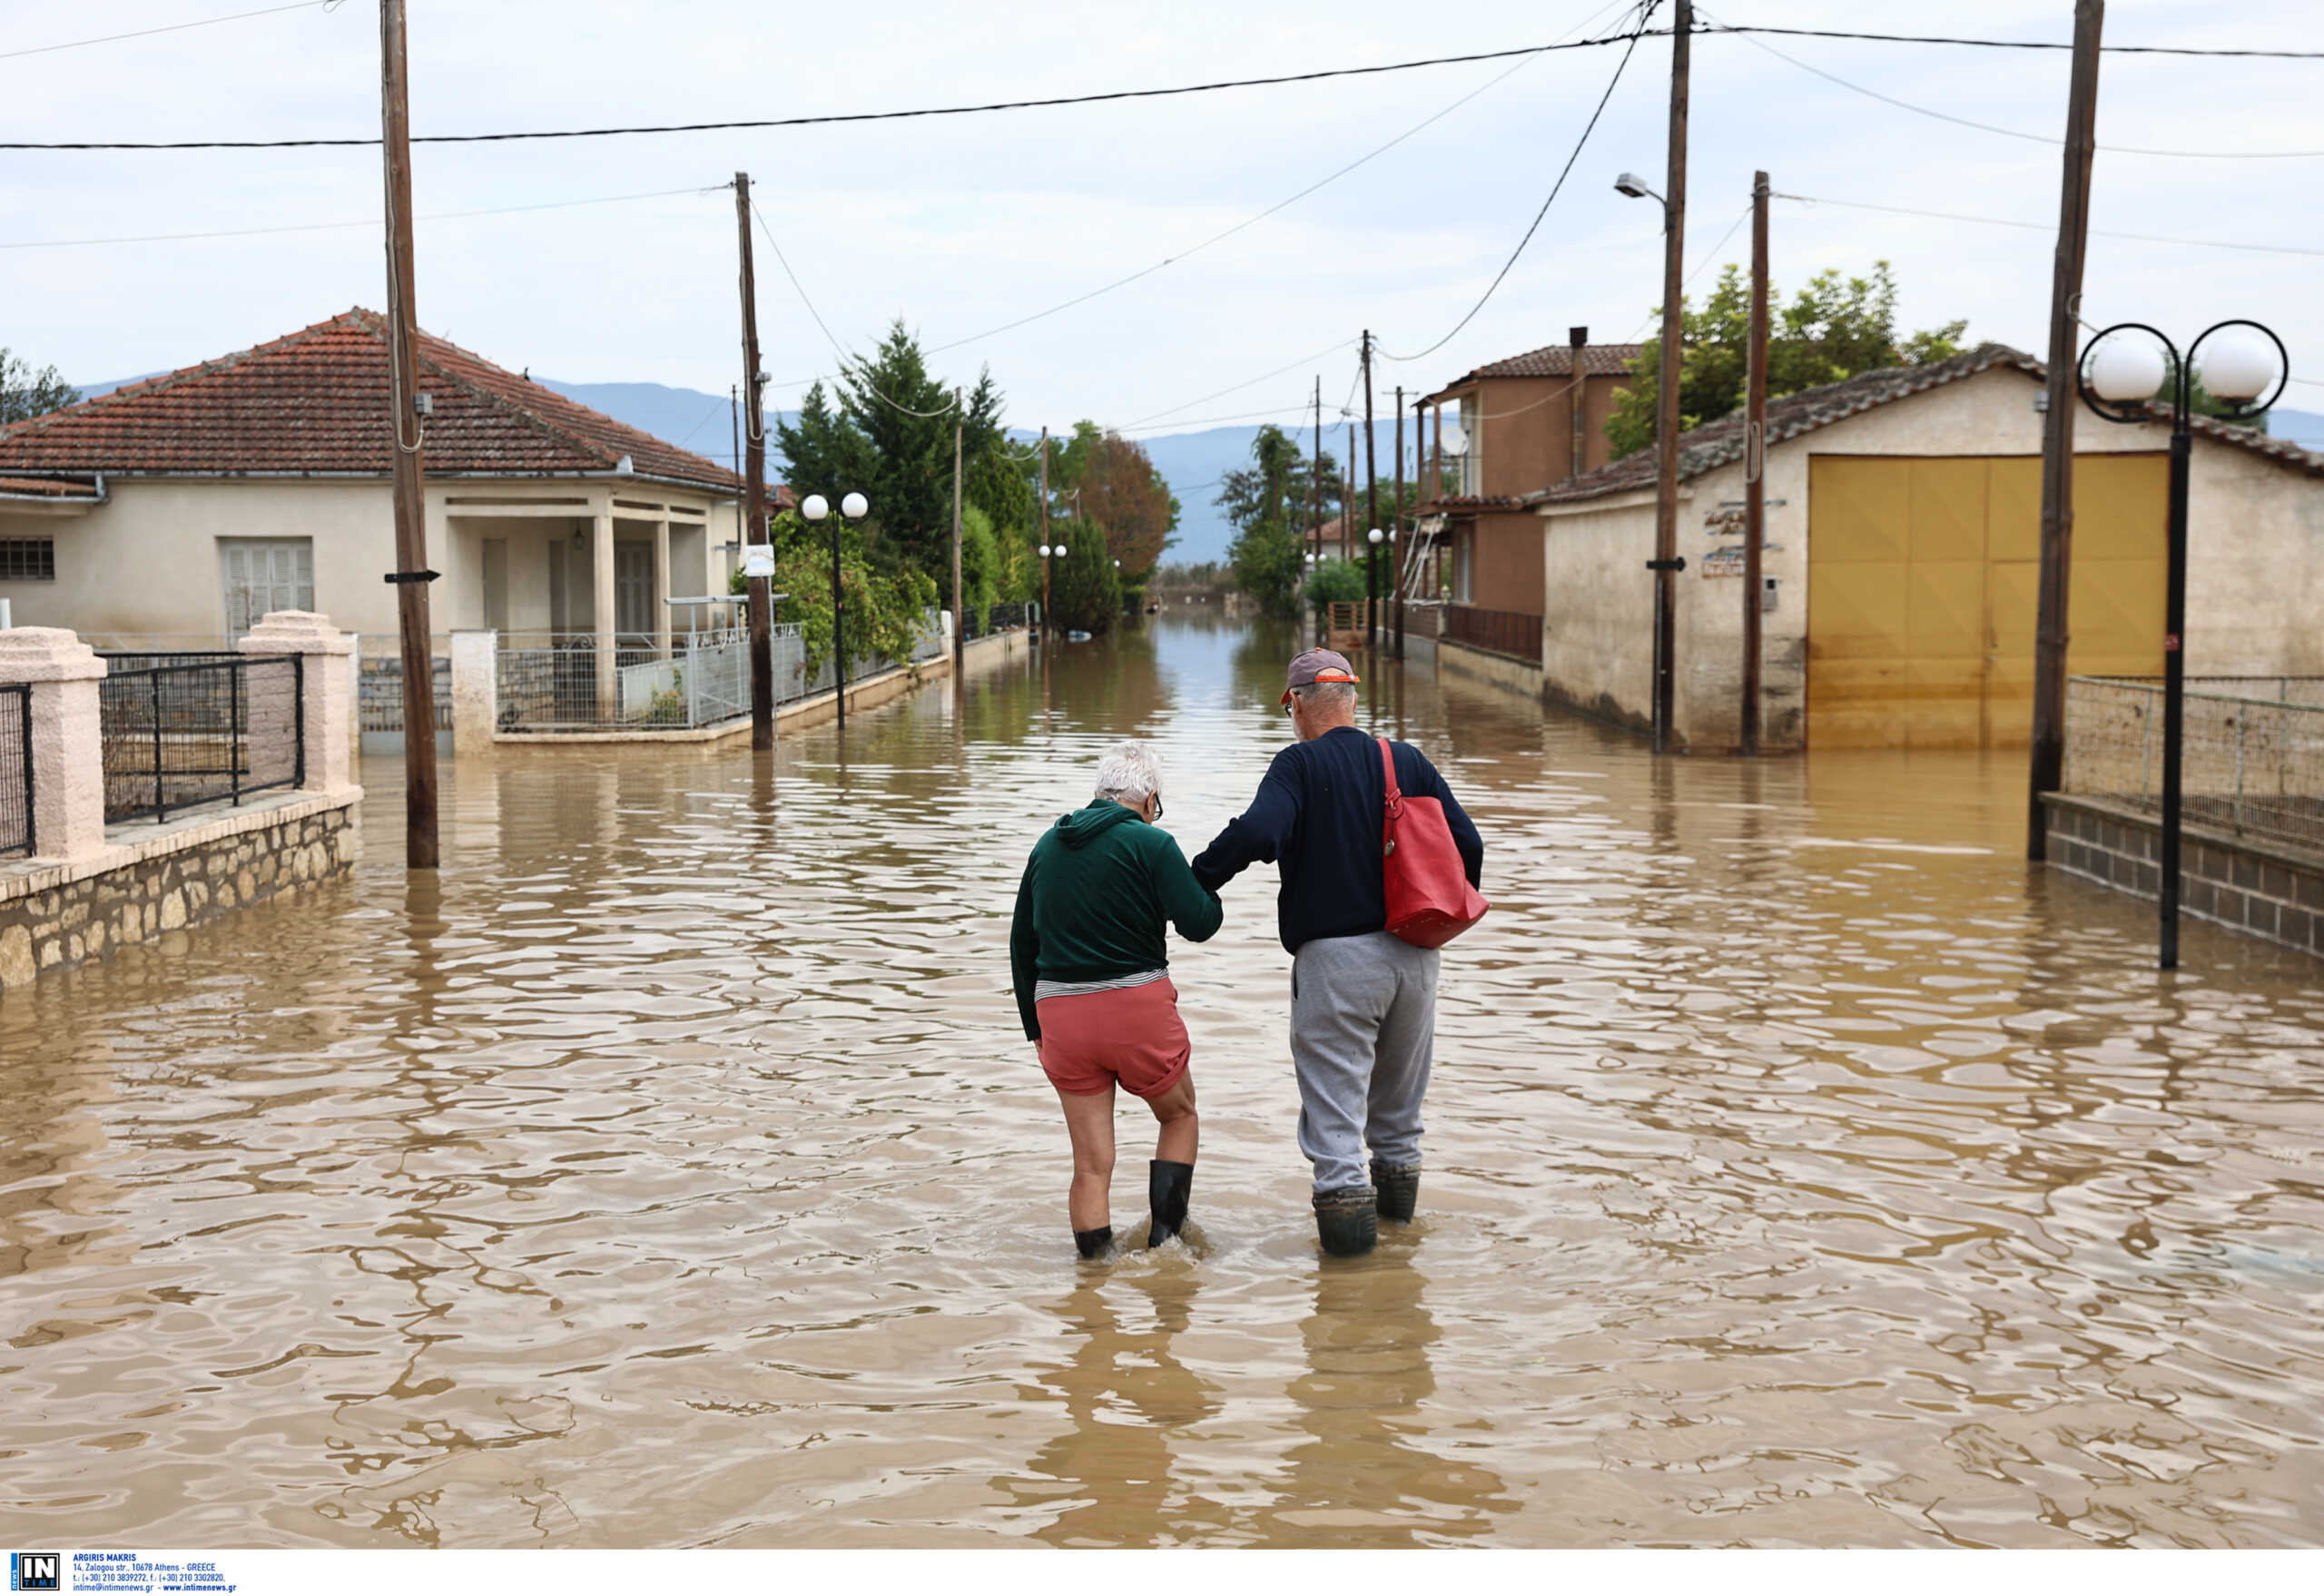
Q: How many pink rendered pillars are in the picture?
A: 2